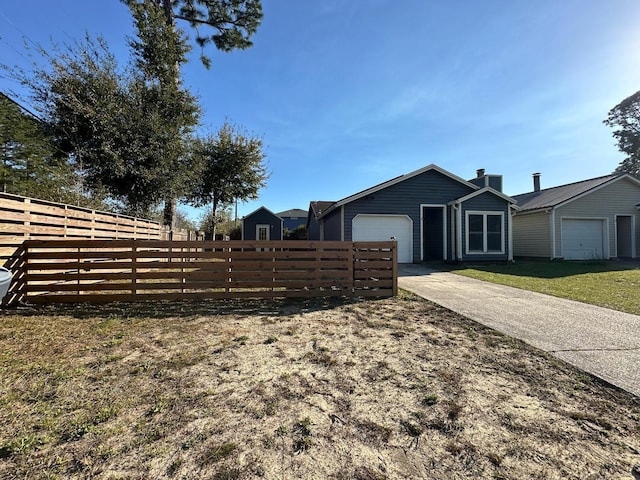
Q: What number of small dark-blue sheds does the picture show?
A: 1